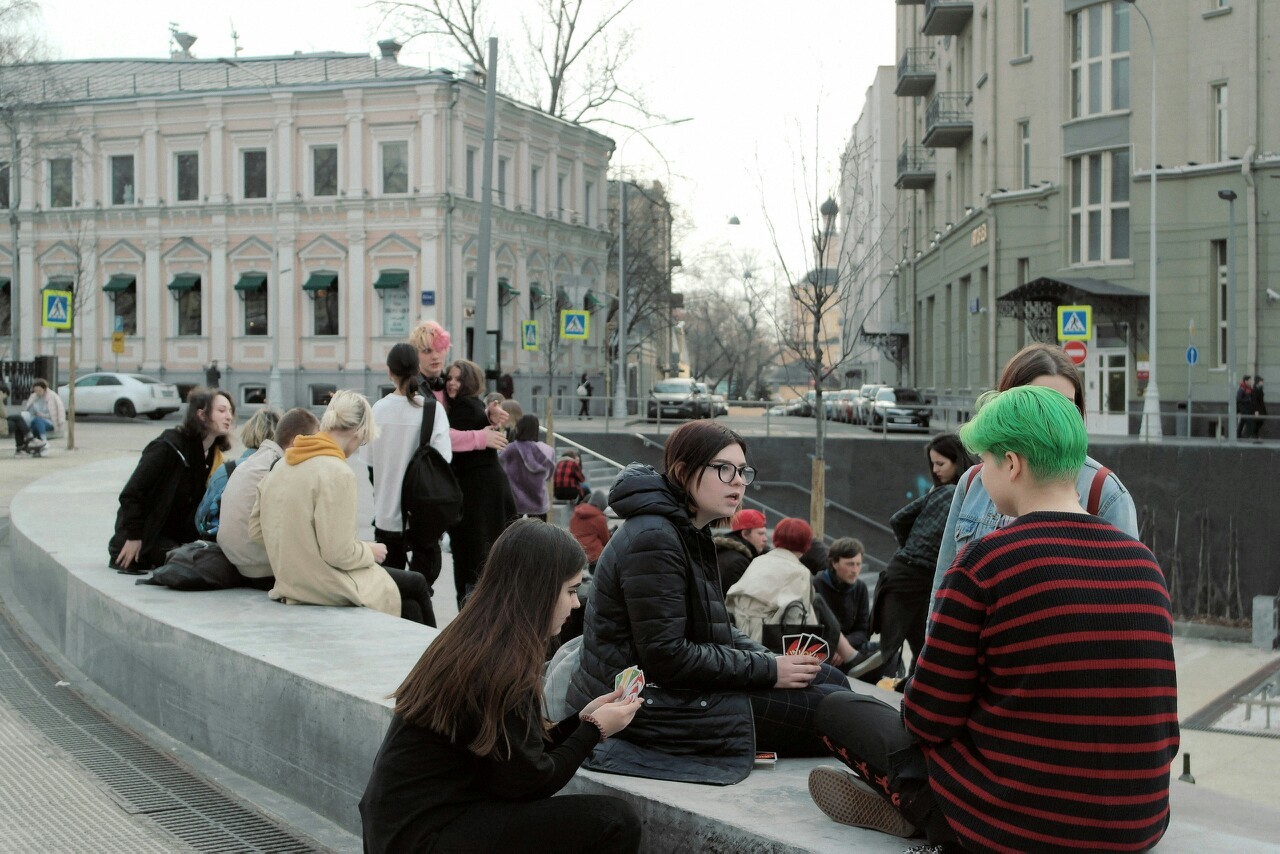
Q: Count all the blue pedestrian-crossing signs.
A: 4